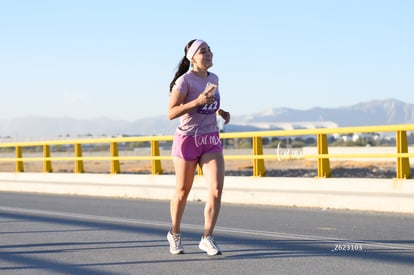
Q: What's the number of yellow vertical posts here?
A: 9